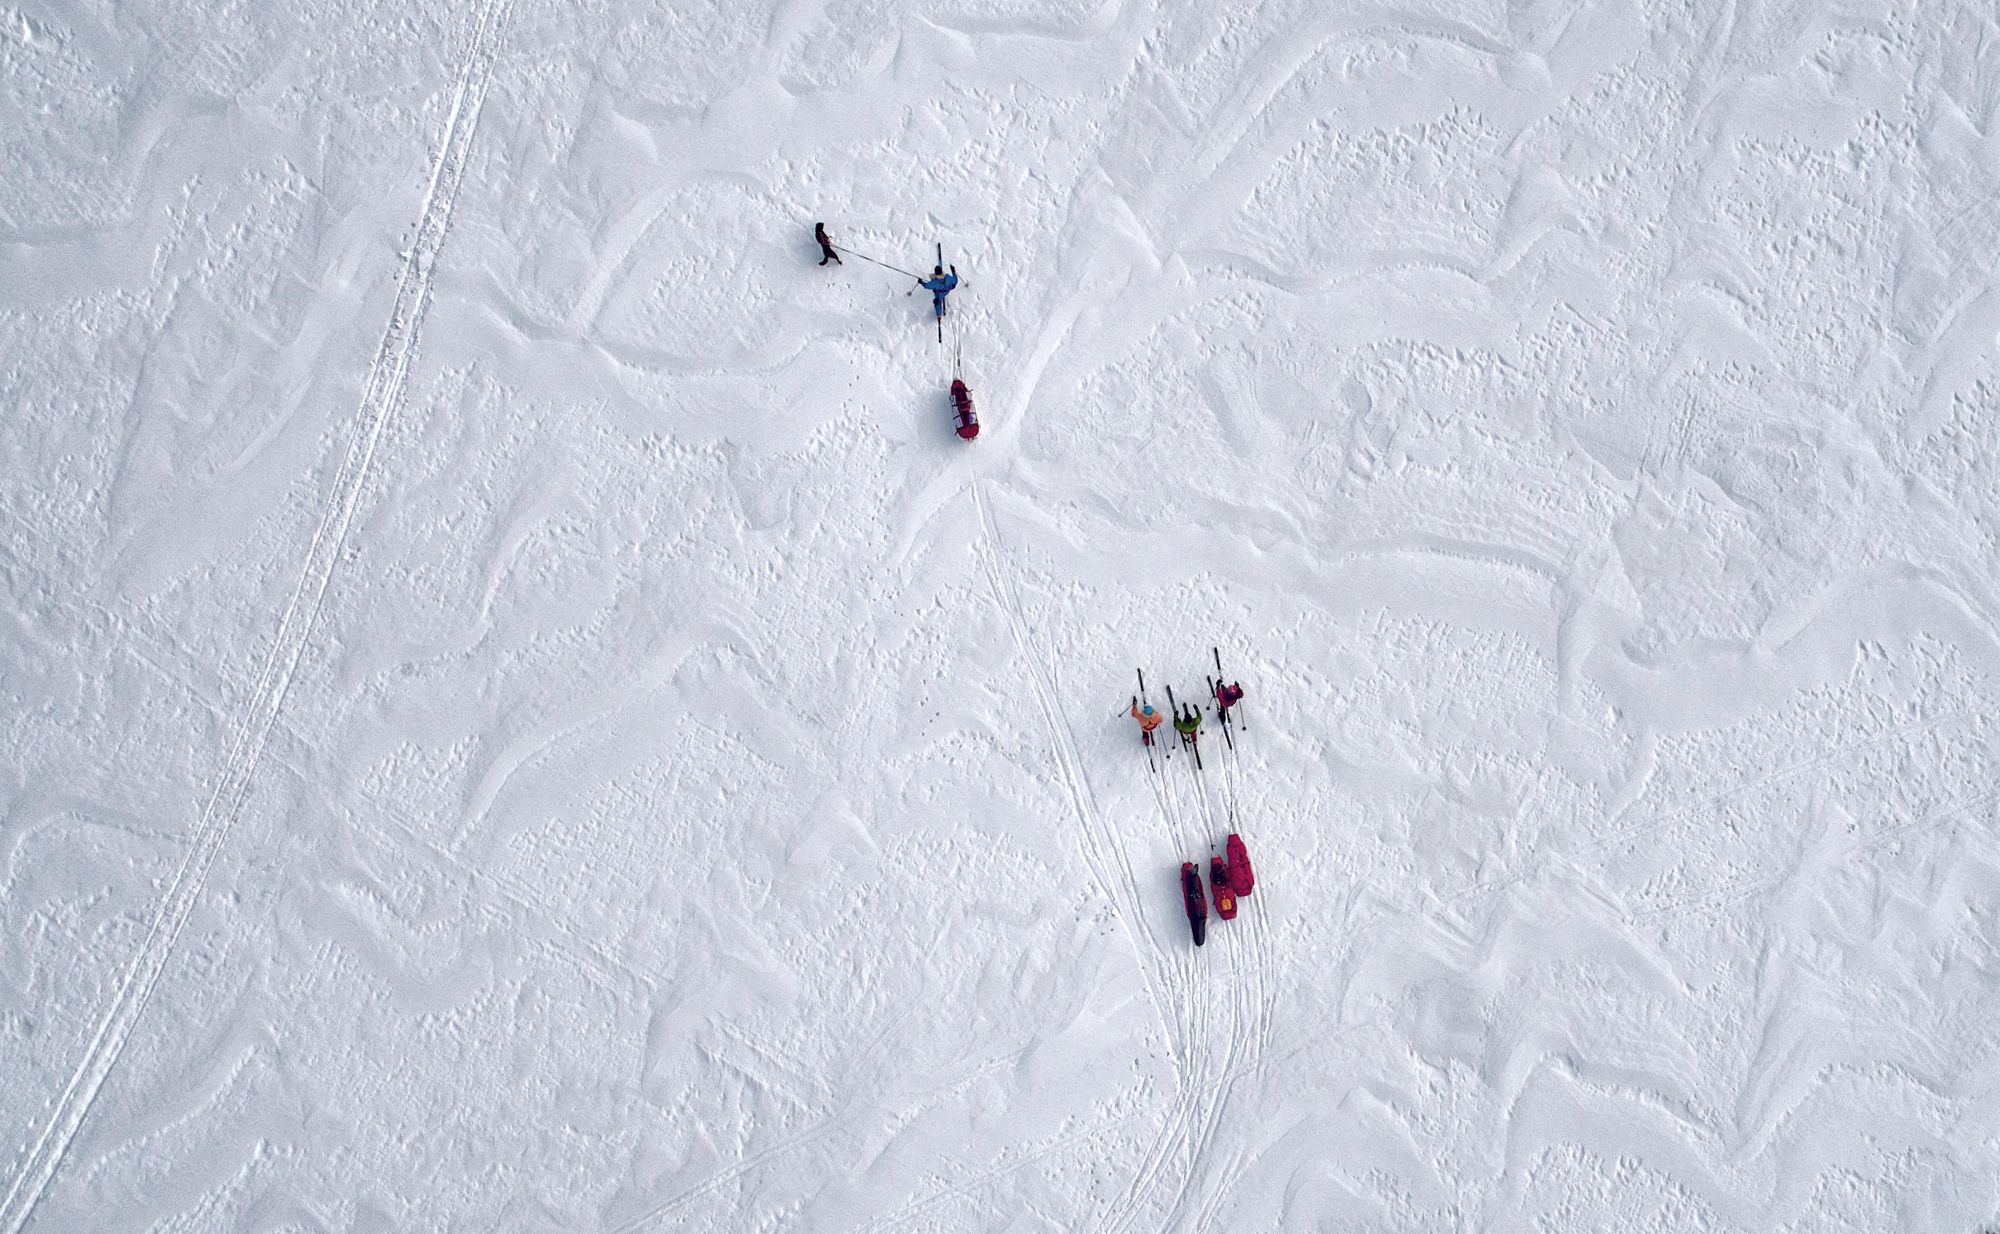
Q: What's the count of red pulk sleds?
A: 4